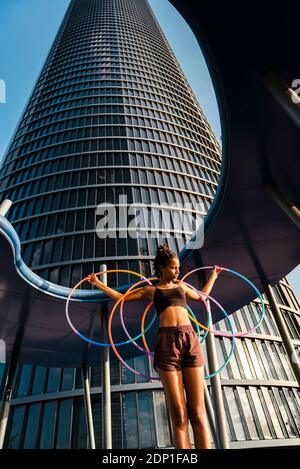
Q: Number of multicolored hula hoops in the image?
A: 5